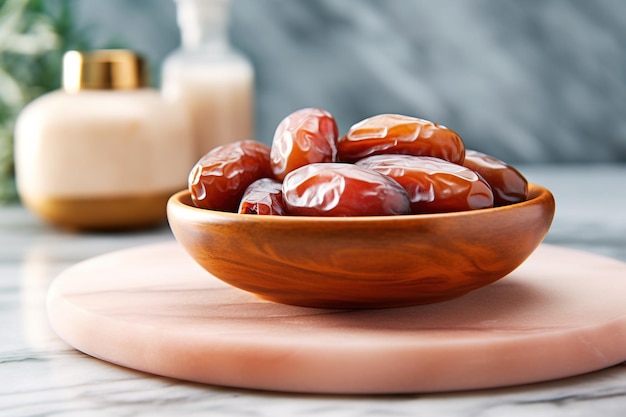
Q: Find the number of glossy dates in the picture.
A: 7